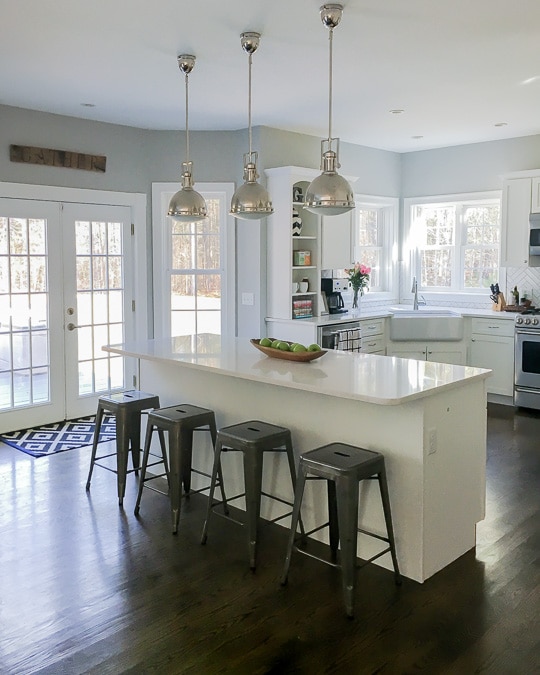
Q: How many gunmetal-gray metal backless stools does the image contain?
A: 4